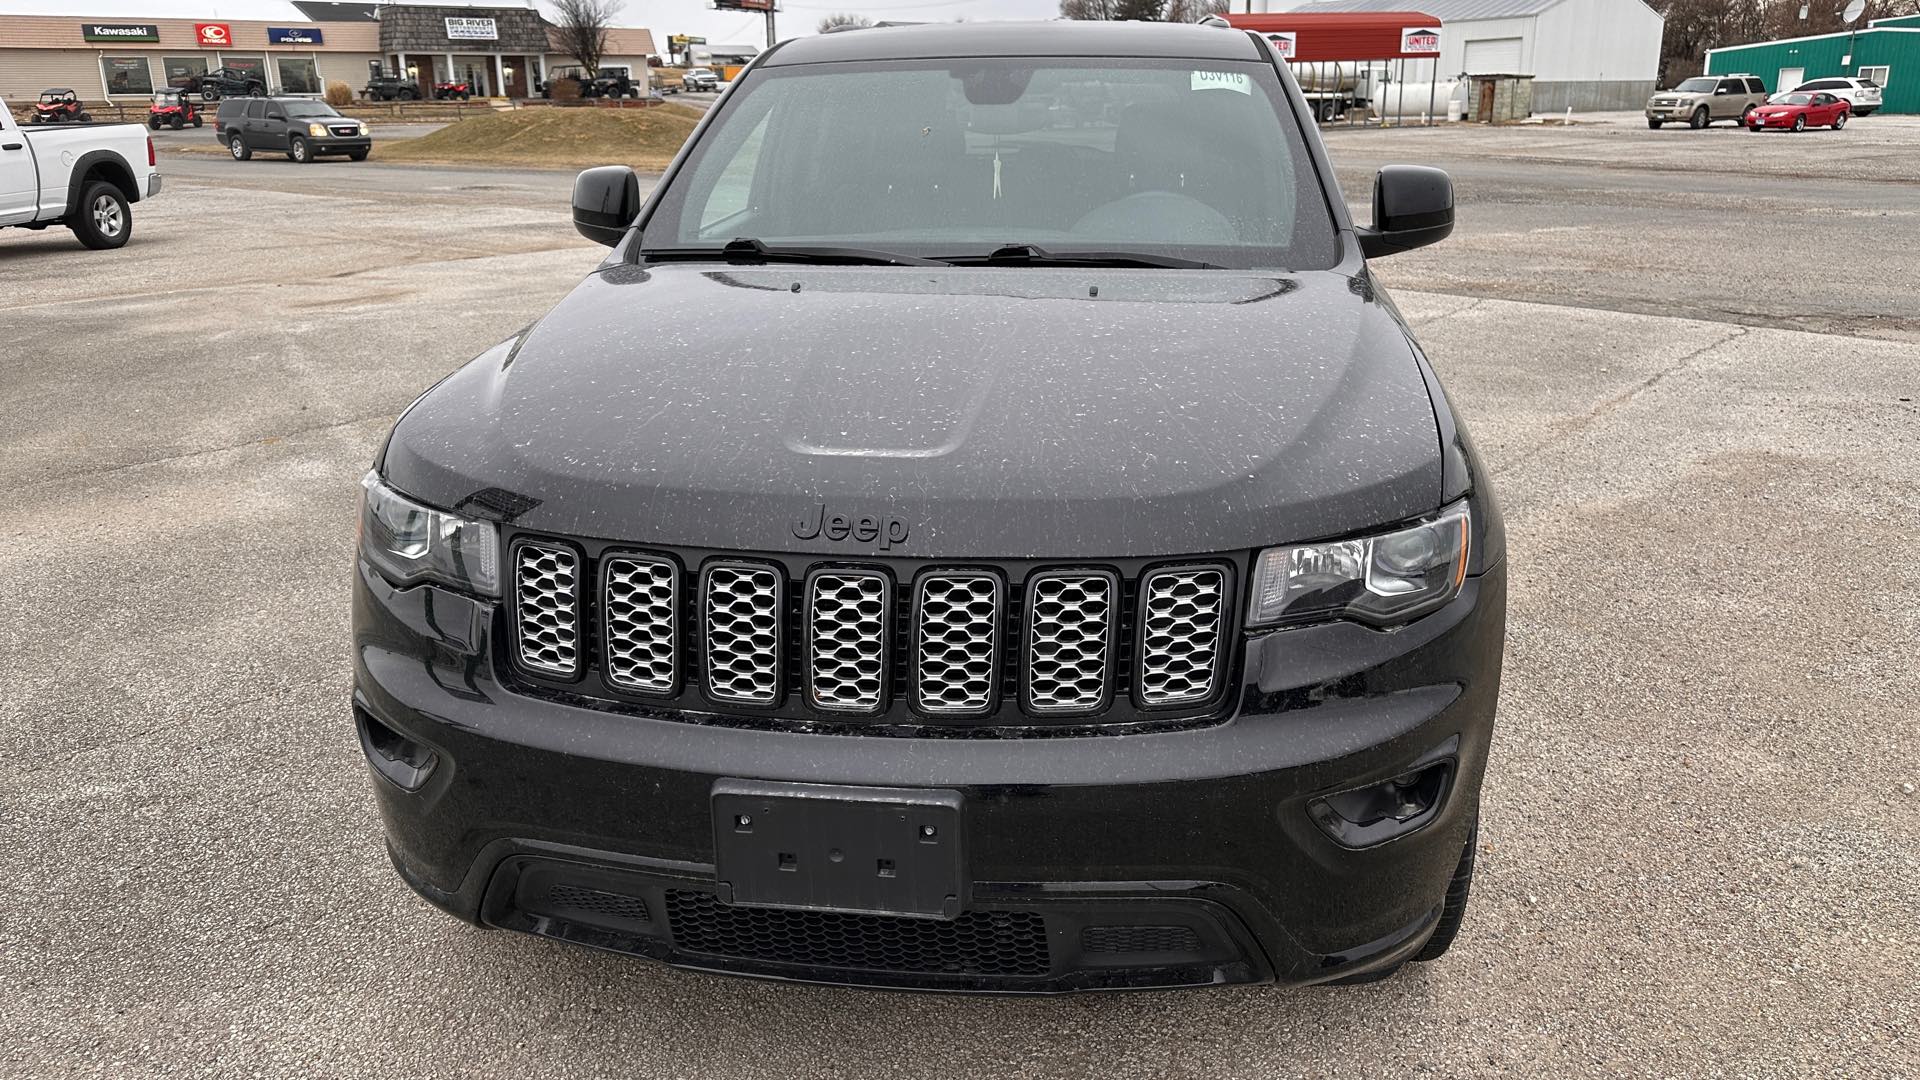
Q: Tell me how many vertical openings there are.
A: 7